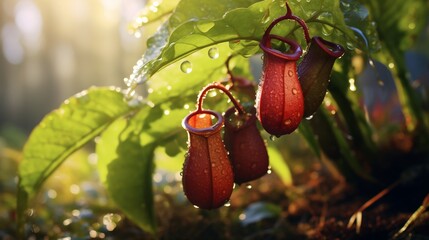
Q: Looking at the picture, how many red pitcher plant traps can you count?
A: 4